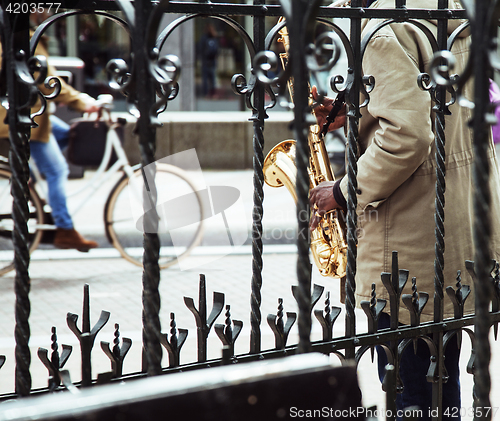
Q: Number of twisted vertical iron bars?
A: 7